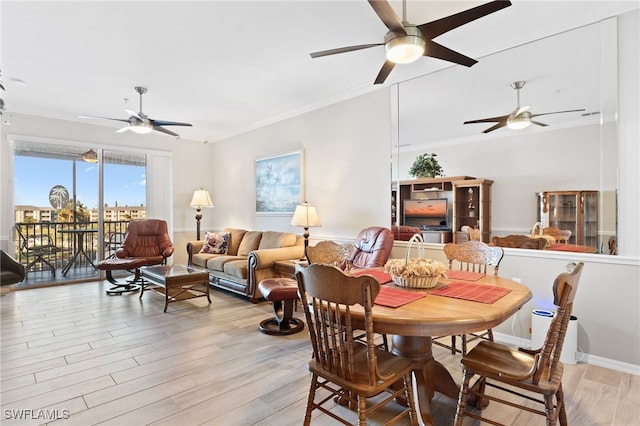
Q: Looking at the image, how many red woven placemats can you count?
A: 4